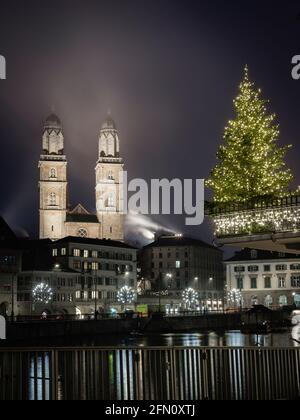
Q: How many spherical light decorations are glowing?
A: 4